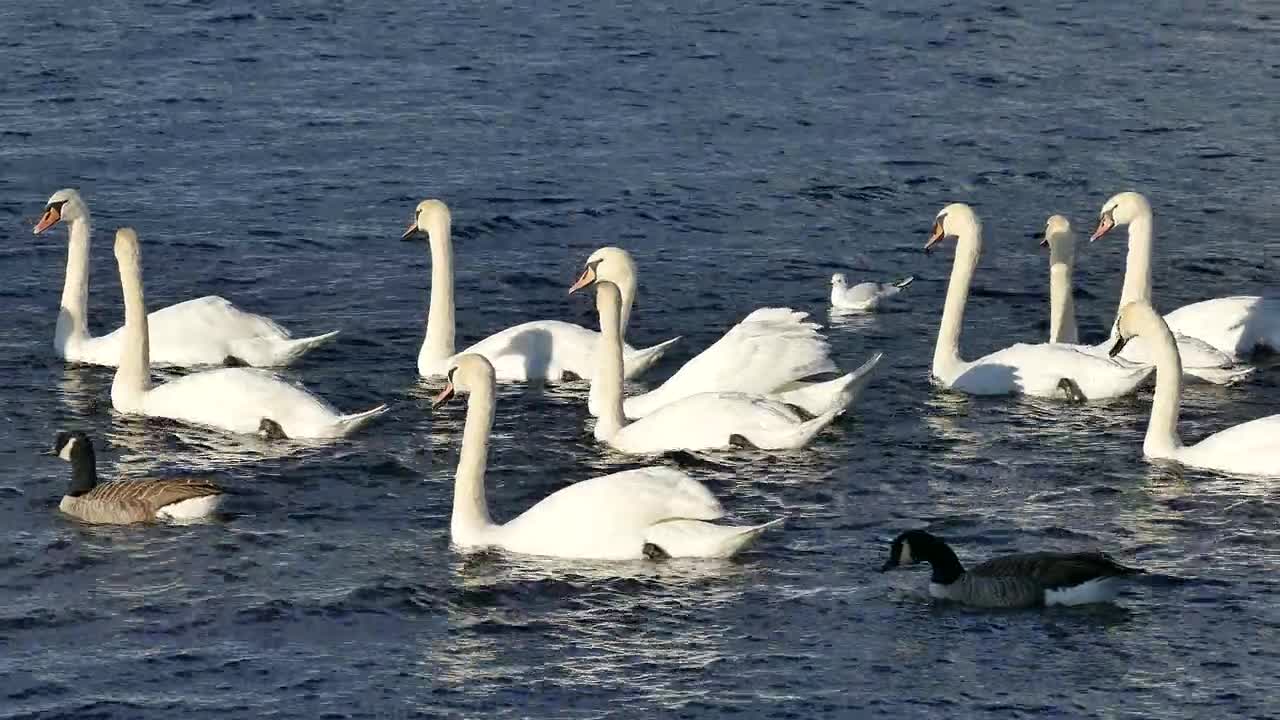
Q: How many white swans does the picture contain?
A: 10